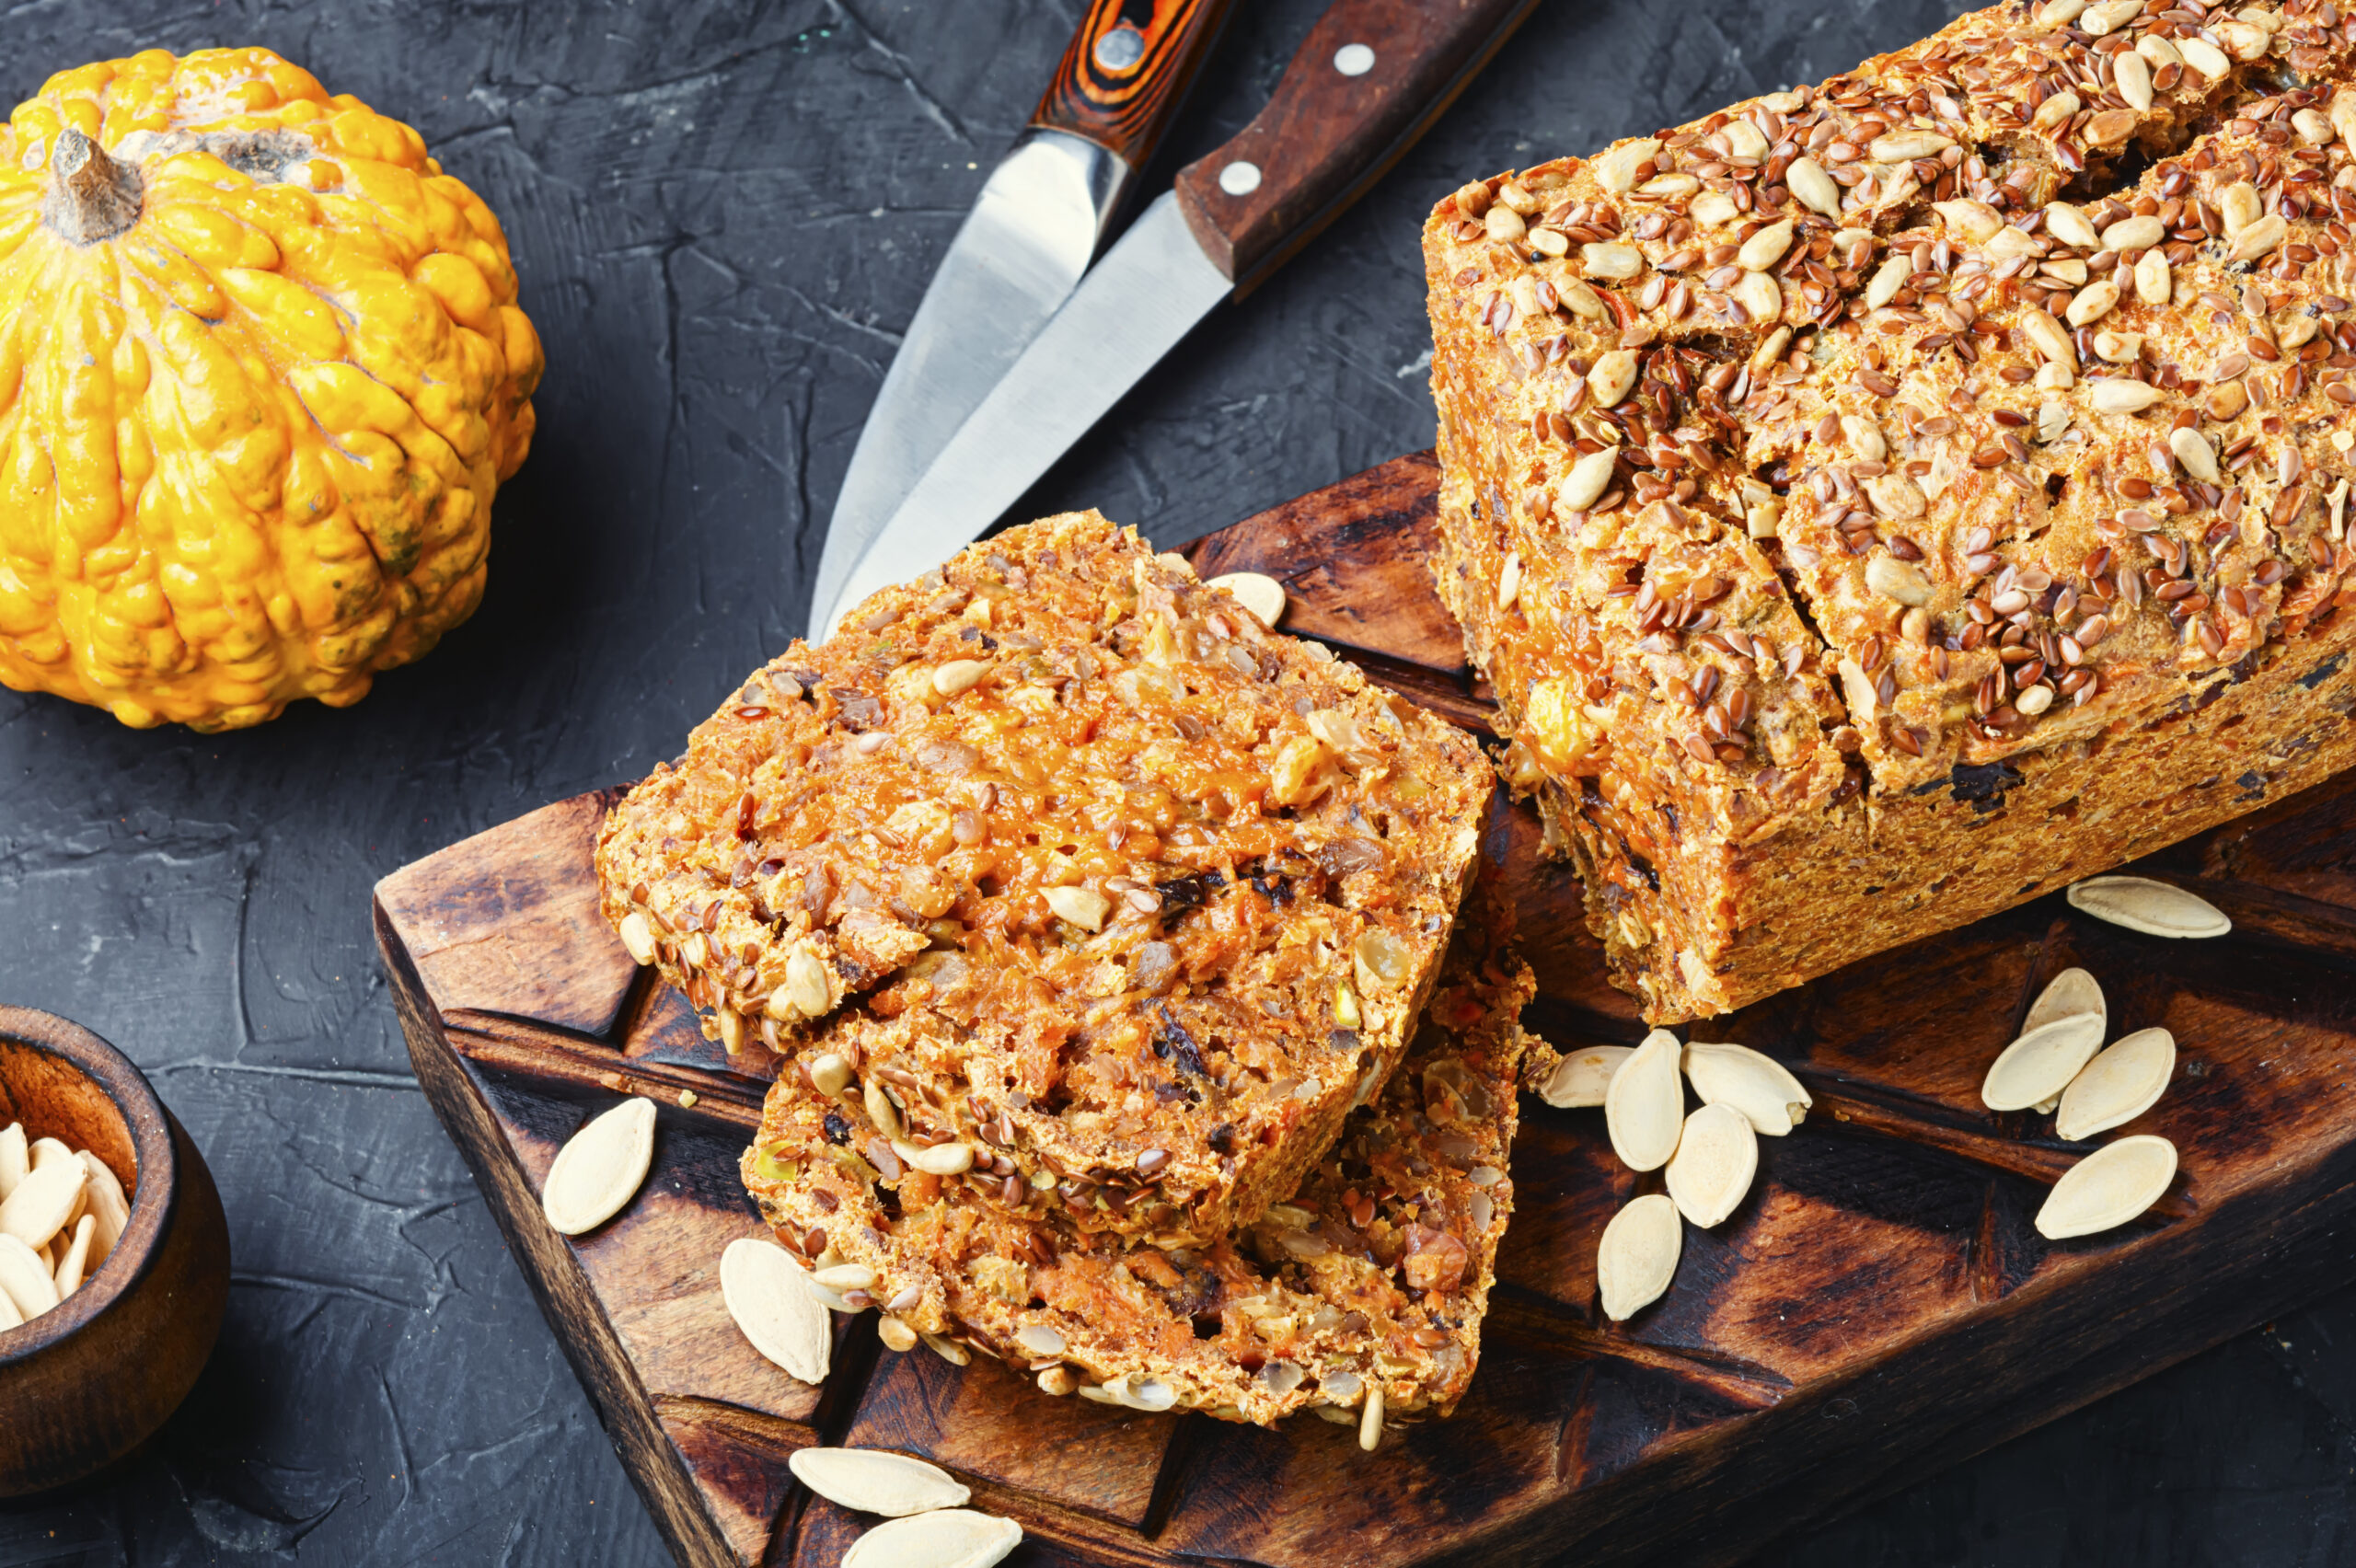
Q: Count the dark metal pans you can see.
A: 0